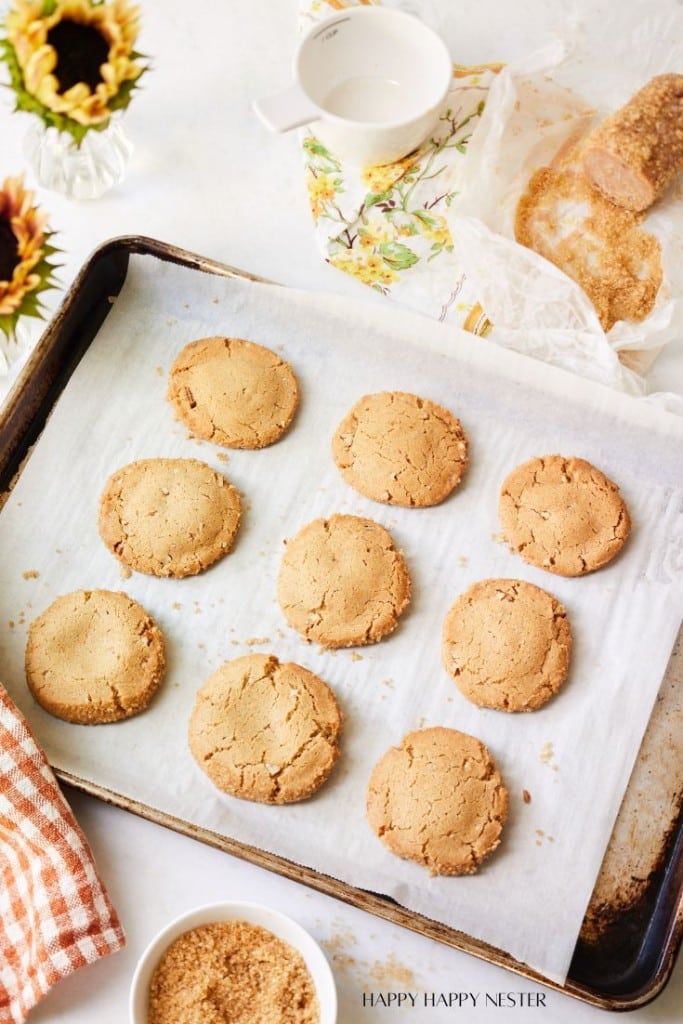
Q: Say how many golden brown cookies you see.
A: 9